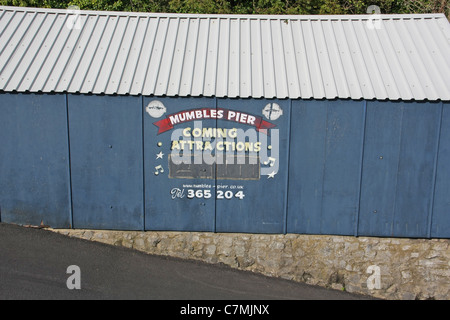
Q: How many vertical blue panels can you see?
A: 7